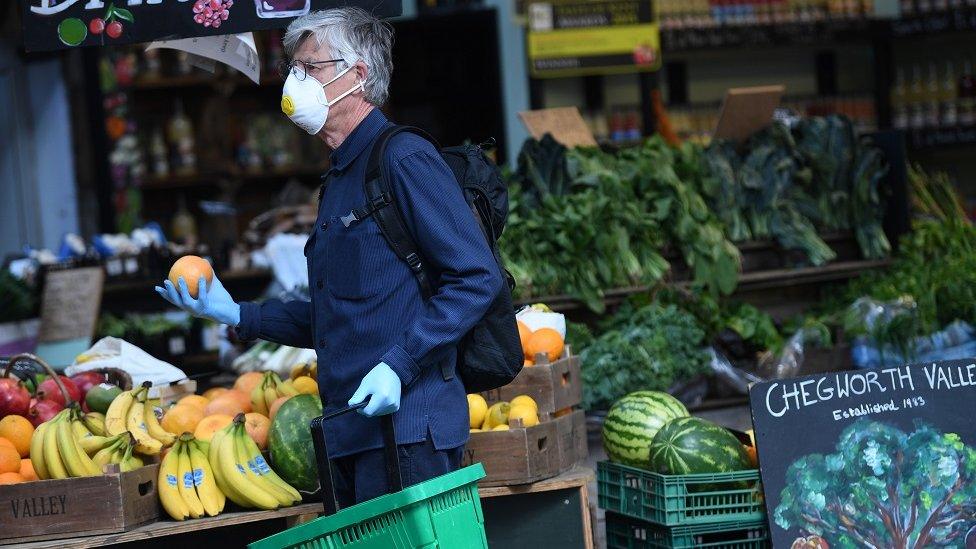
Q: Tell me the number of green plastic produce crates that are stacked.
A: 2